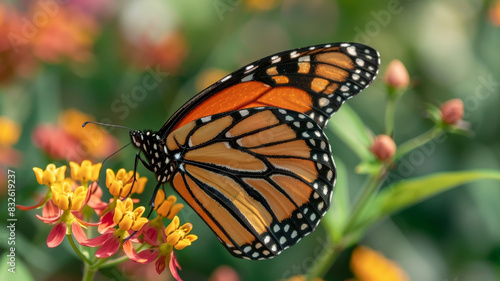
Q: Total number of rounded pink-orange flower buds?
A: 3